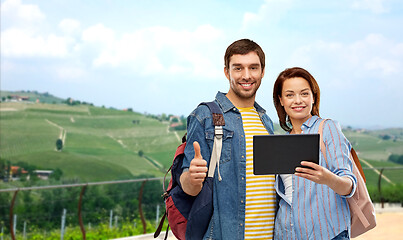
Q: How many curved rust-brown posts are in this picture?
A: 4